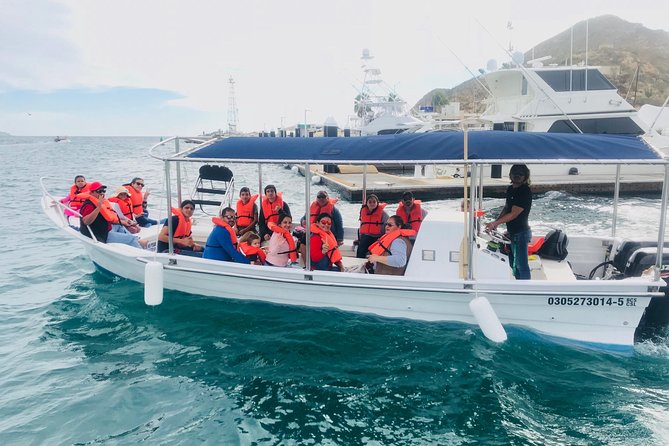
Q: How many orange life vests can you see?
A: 15